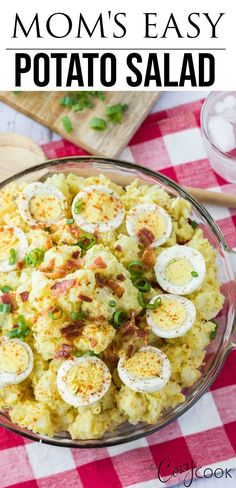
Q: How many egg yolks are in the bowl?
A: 9